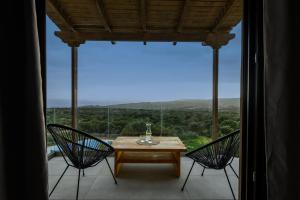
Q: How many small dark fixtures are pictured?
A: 3